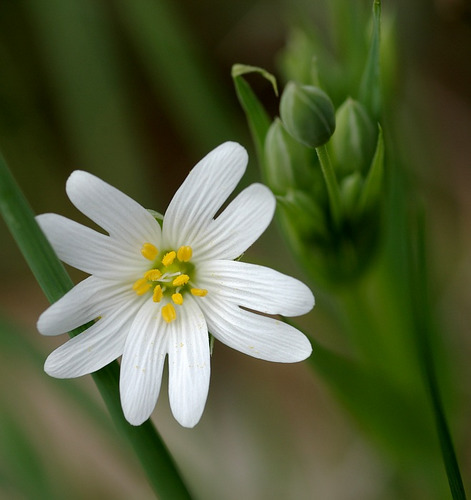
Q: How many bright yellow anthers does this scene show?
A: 10